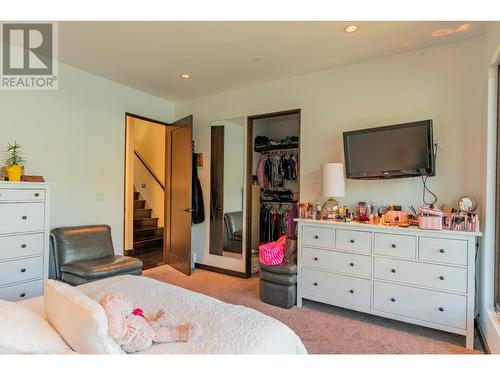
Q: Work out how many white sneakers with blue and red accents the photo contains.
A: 0